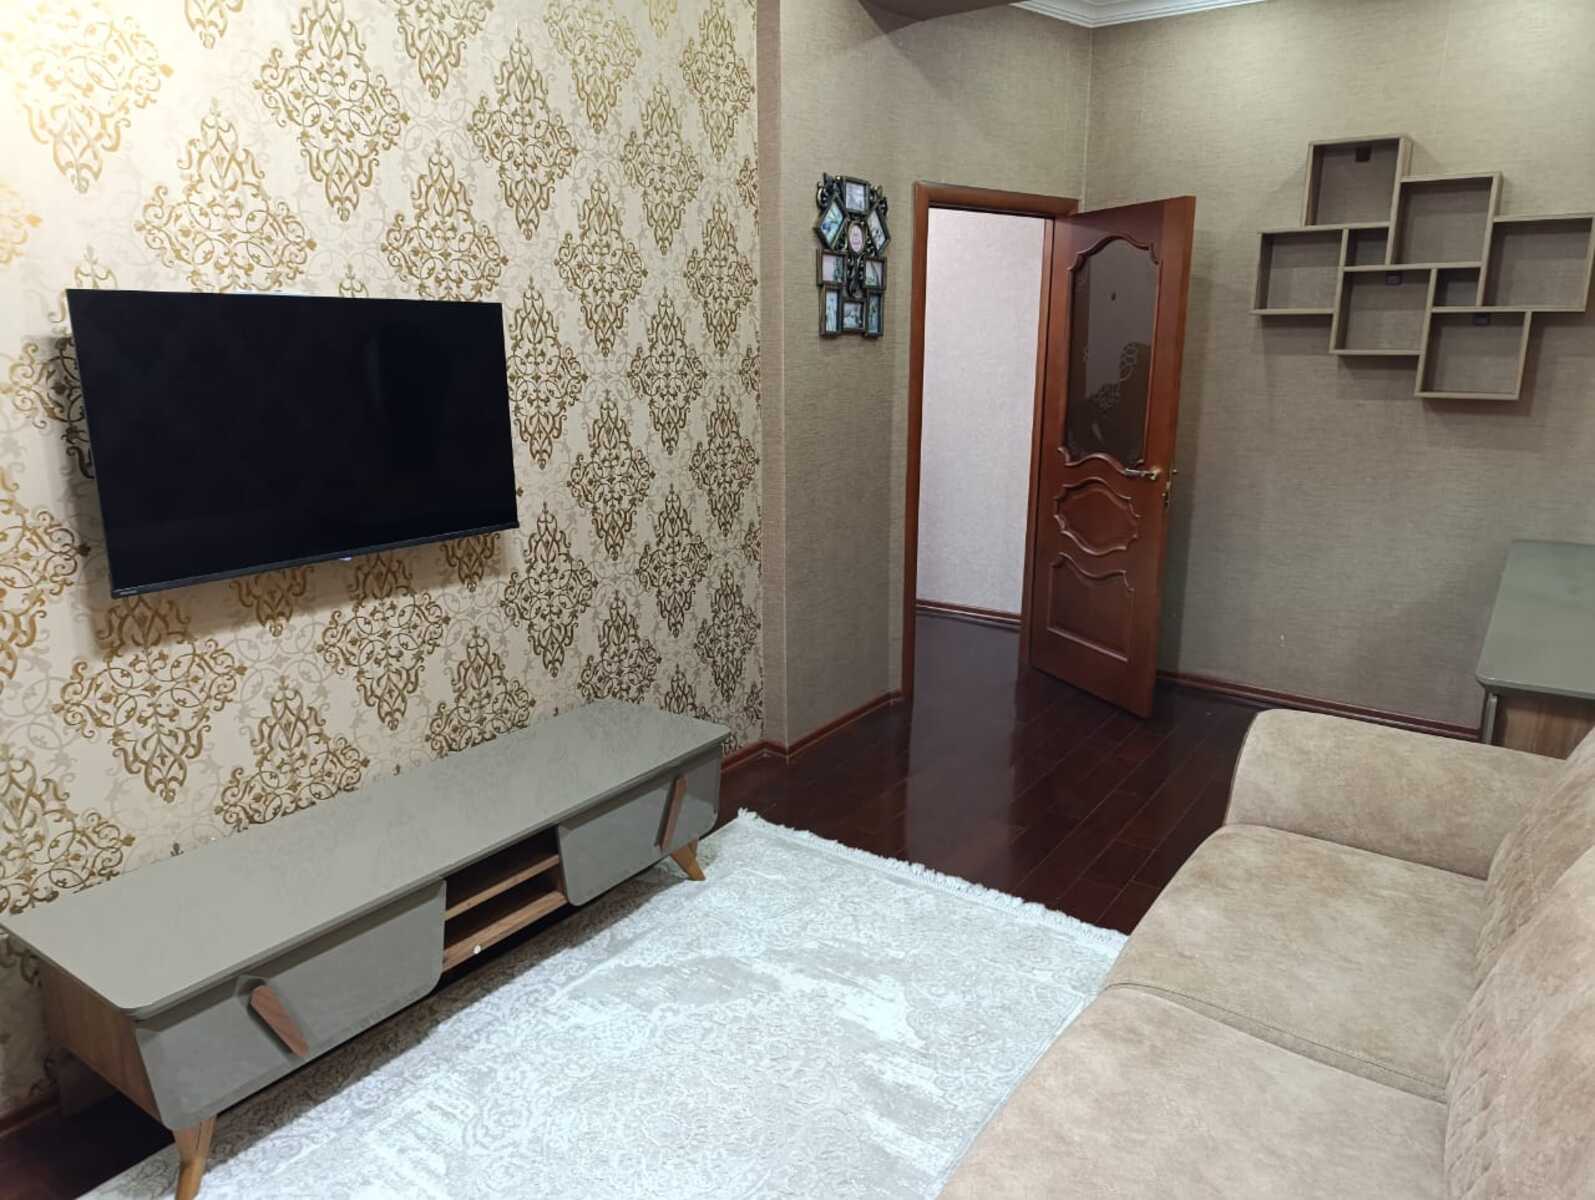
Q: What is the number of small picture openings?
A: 9